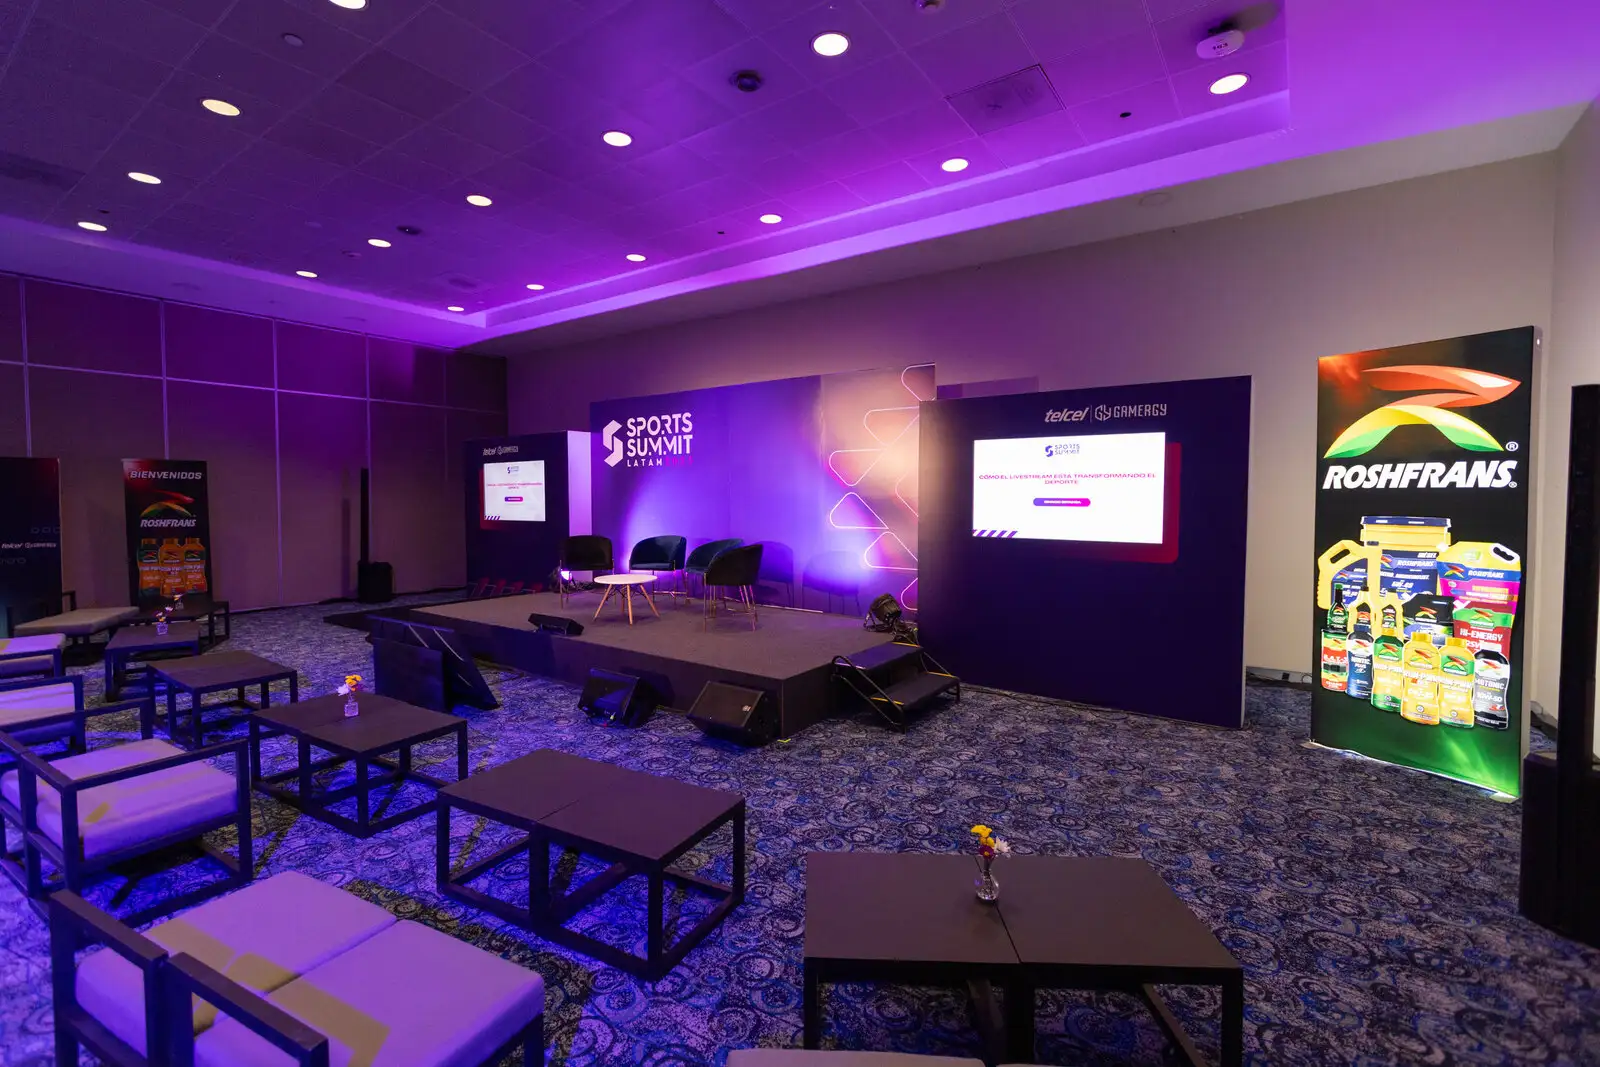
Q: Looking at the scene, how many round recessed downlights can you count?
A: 15